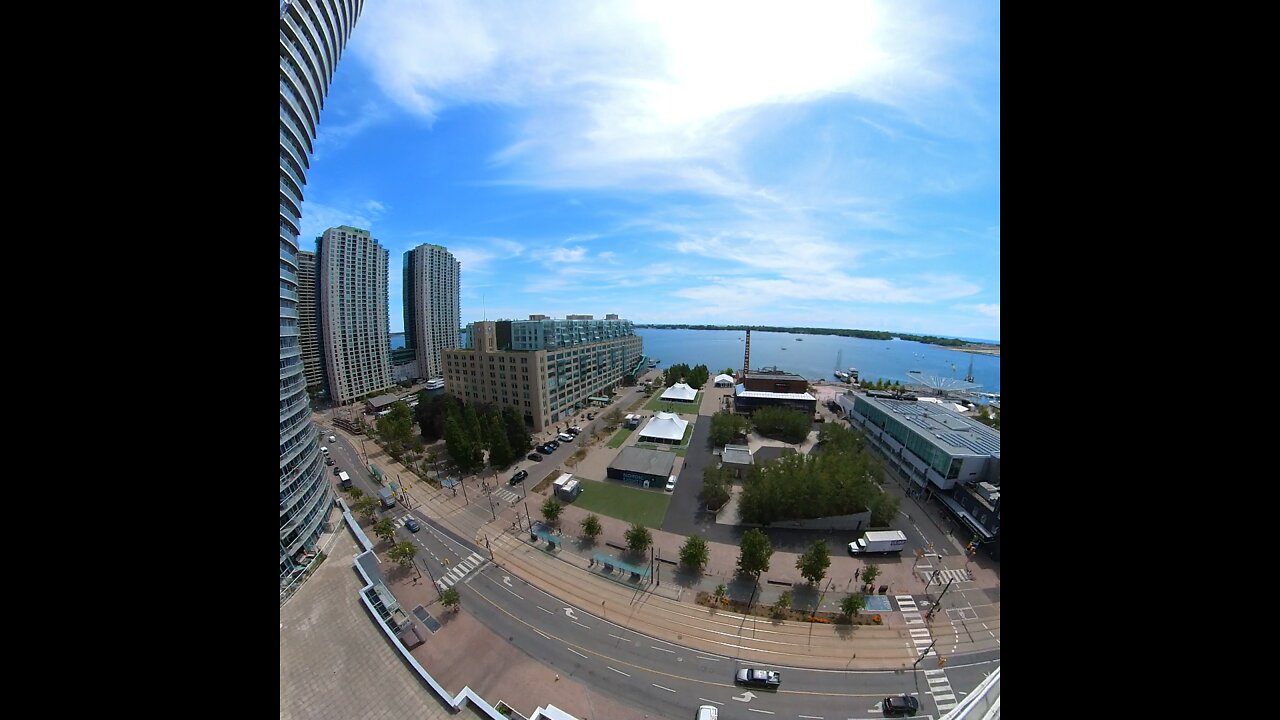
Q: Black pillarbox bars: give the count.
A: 2